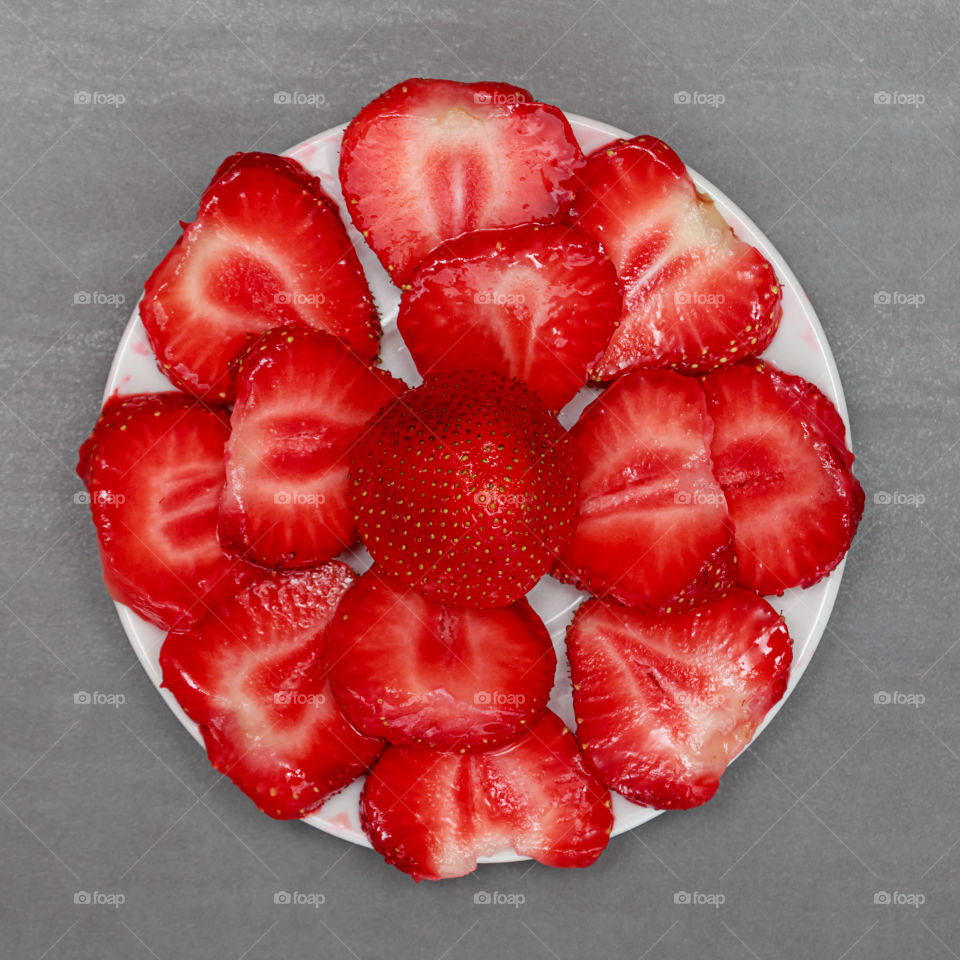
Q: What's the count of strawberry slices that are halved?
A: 12